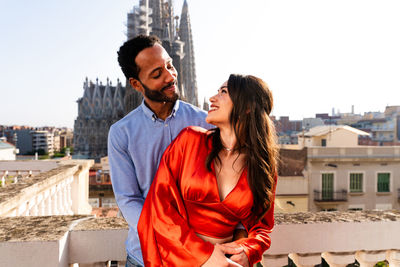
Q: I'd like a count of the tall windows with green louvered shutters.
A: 3